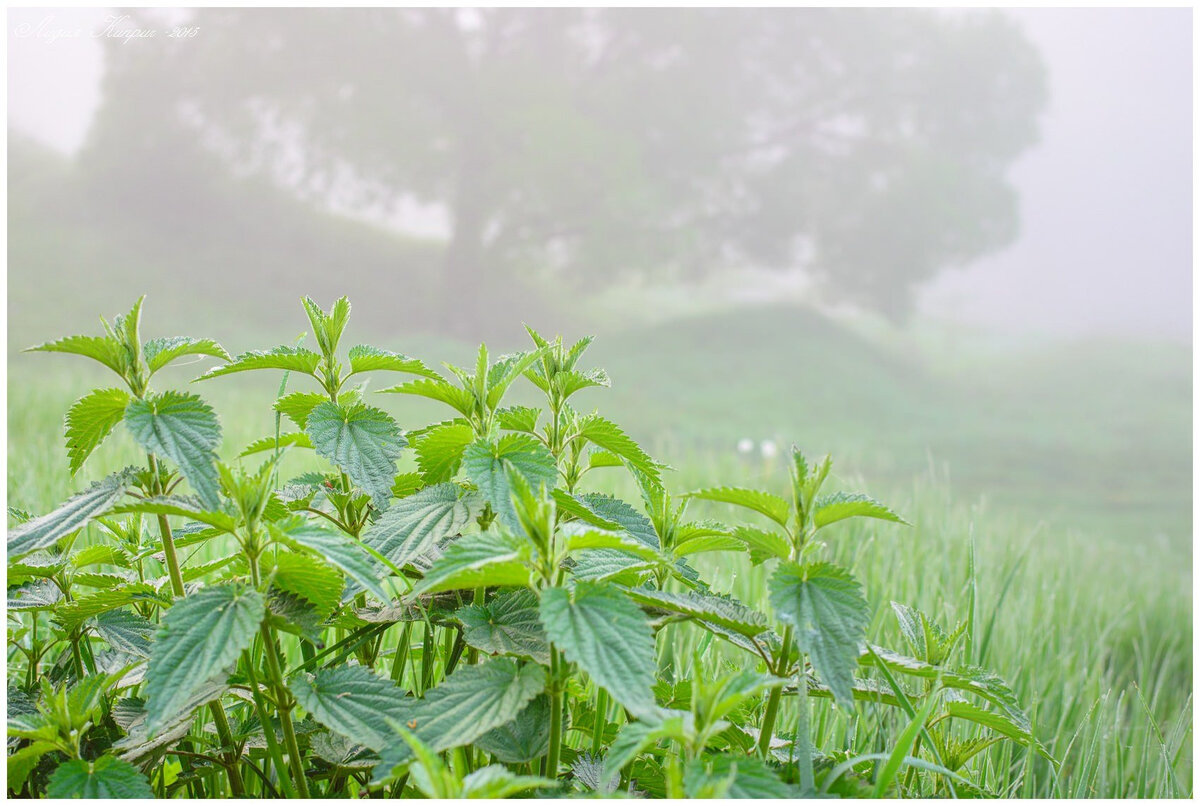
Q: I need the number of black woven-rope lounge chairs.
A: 0